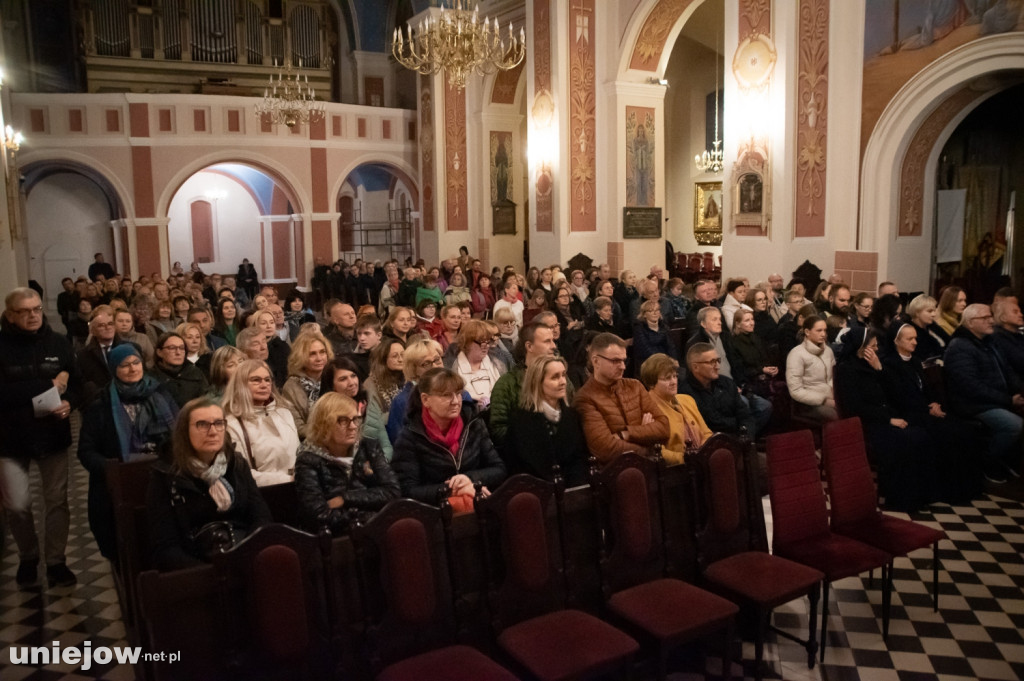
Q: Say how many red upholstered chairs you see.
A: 7